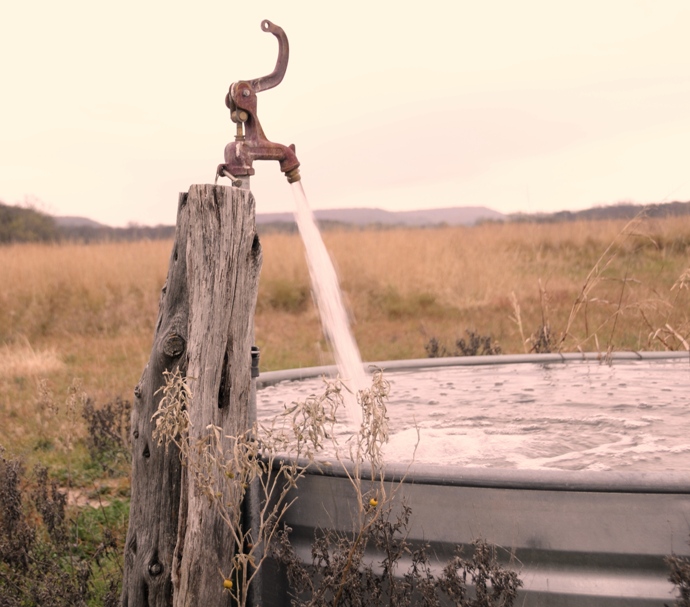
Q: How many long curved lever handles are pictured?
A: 1